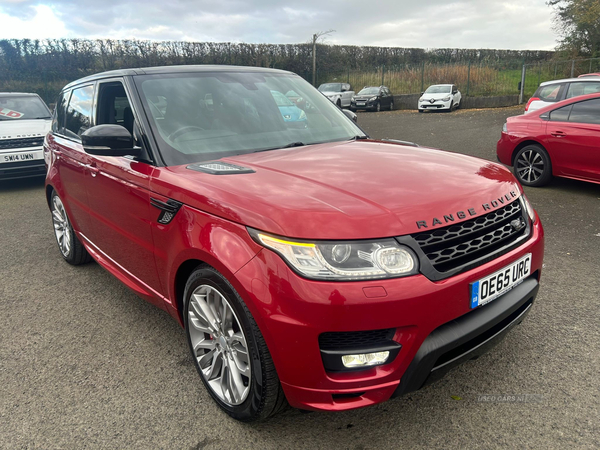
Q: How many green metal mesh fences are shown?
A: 1